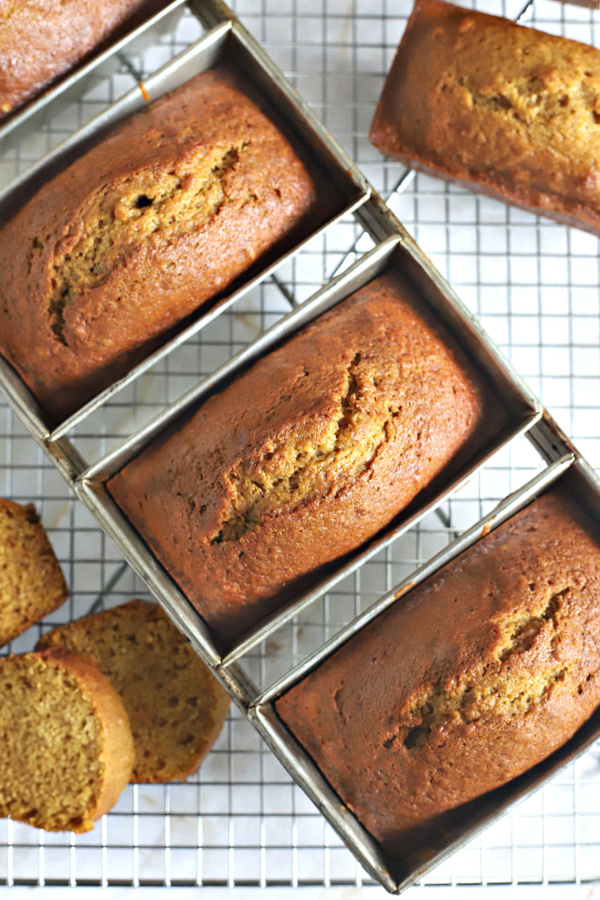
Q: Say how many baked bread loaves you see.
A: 5